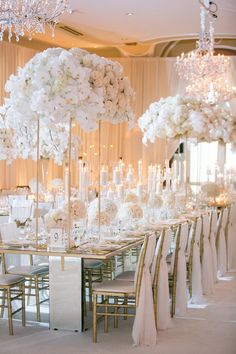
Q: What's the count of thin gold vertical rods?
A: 3